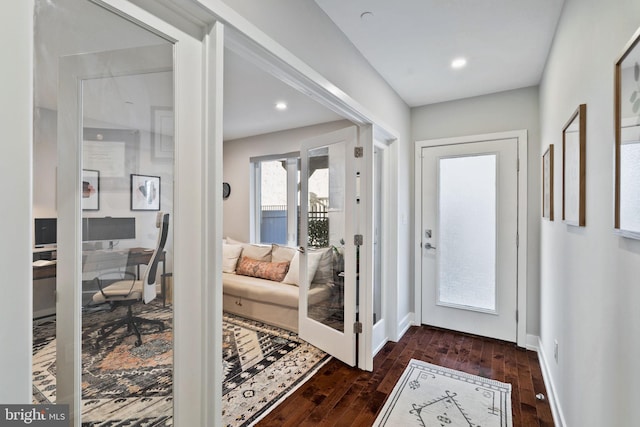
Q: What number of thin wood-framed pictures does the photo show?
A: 3